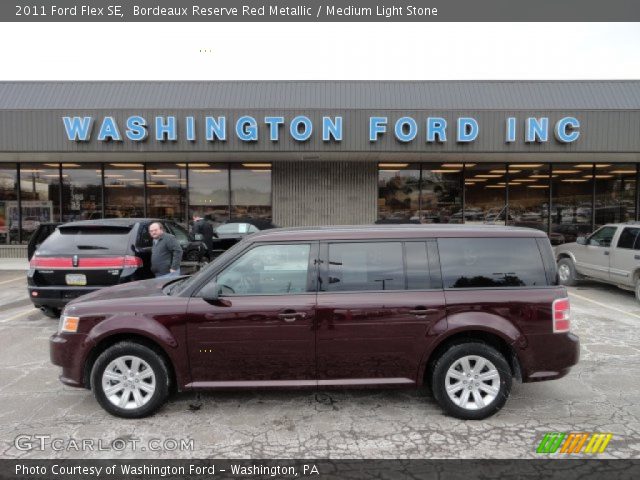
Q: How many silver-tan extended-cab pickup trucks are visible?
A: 1